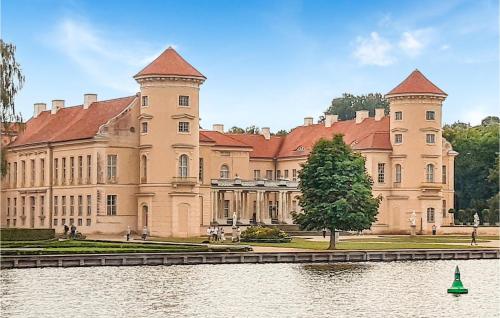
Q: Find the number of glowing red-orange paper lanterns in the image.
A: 0